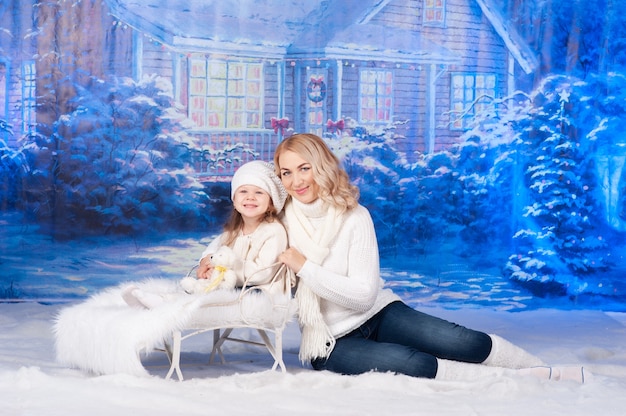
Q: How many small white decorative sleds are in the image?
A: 1